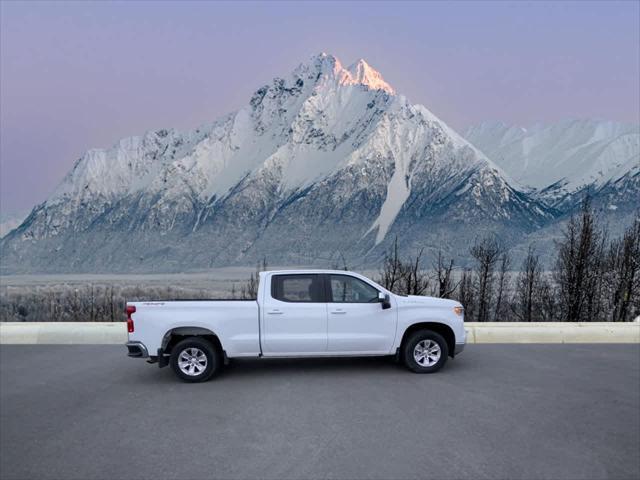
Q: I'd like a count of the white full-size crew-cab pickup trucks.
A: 1